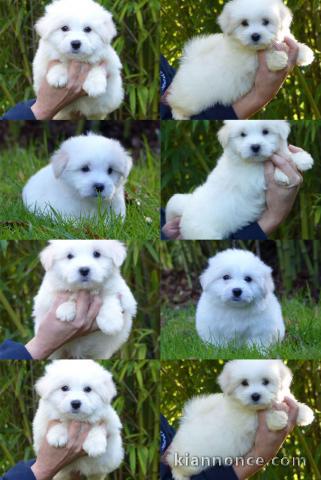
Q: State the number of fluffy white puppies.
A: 8